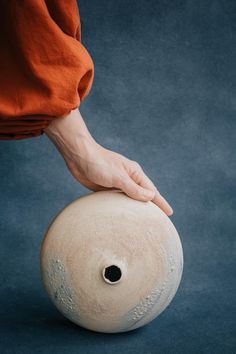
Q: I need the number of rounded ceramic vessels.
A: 1